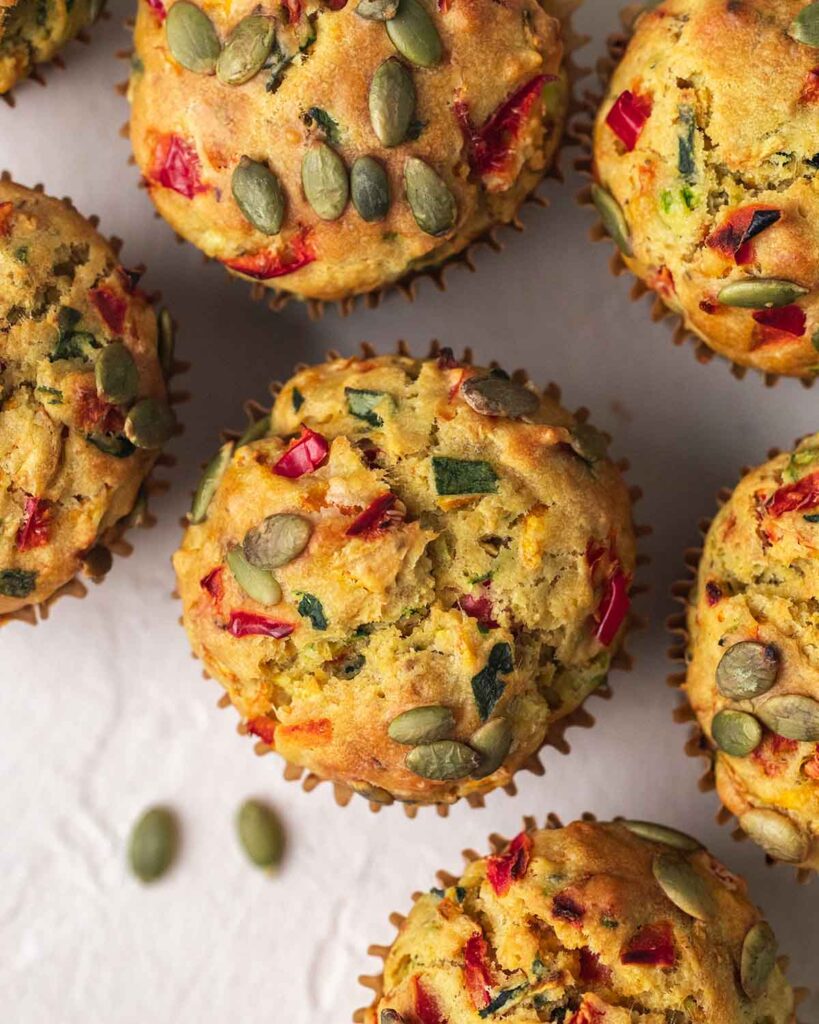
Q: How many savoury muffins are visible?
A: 7